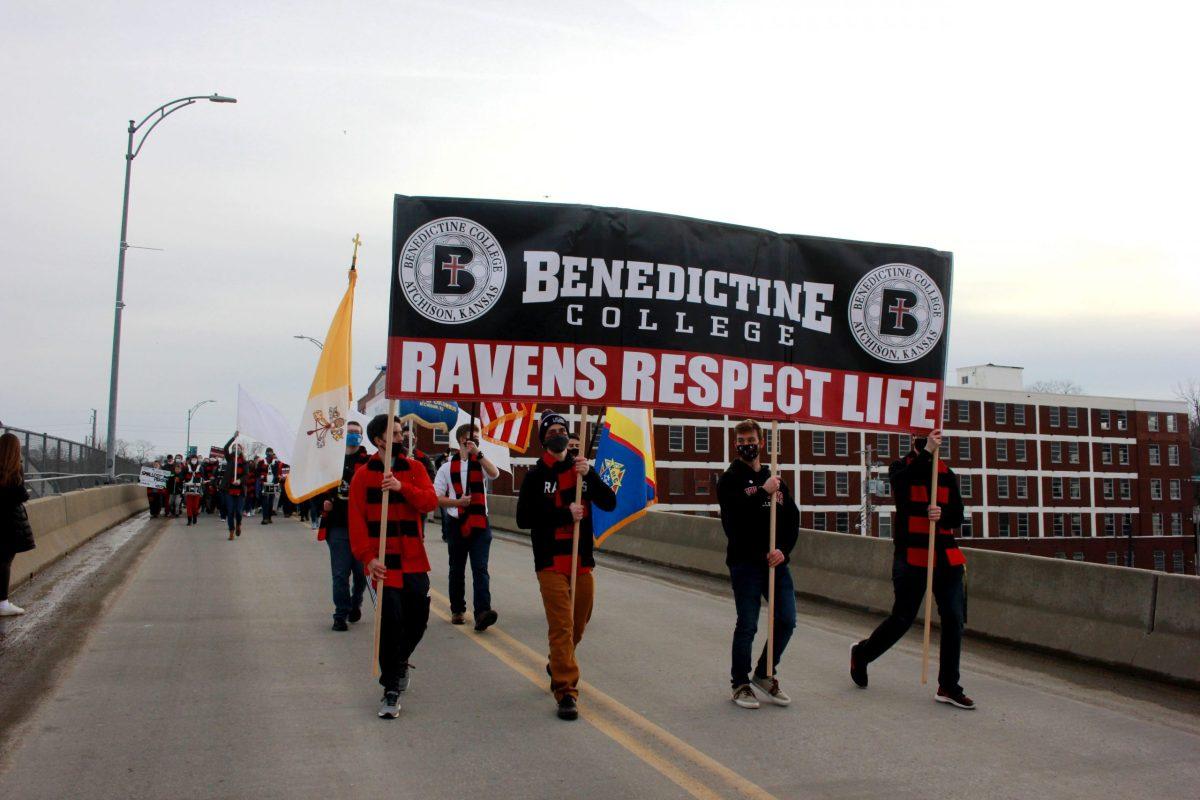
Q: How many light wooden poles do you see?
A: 4